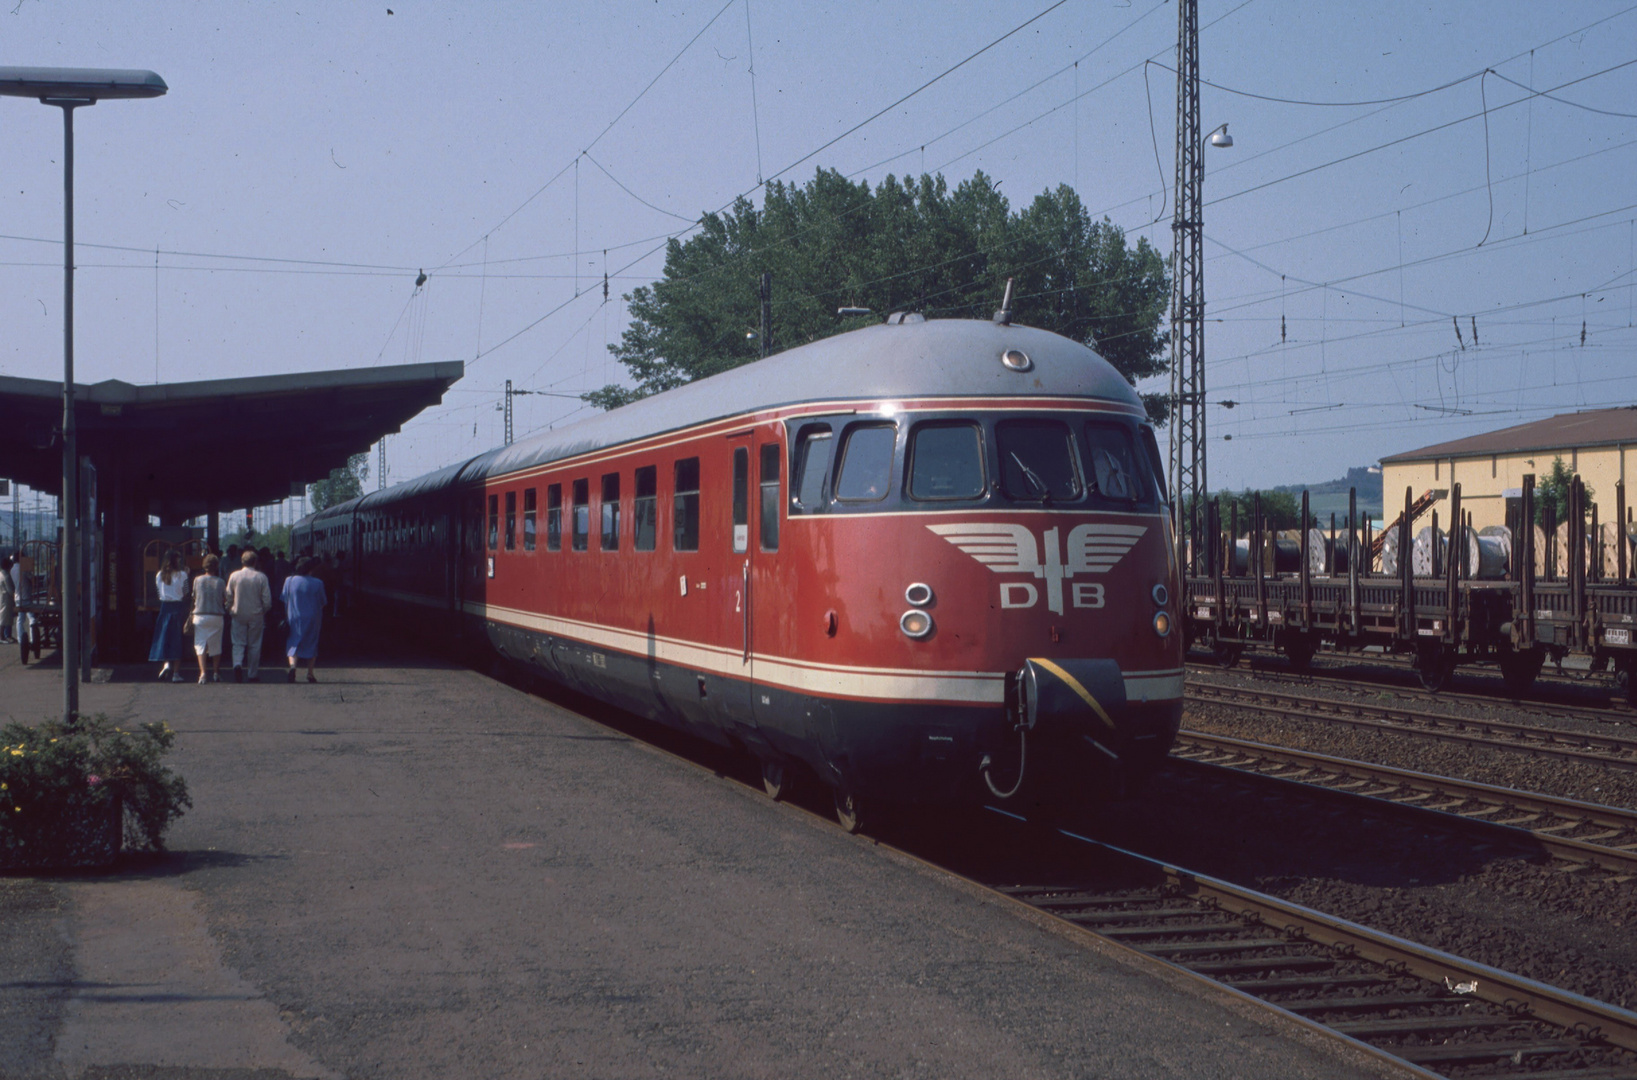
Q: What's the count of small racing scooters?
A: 0